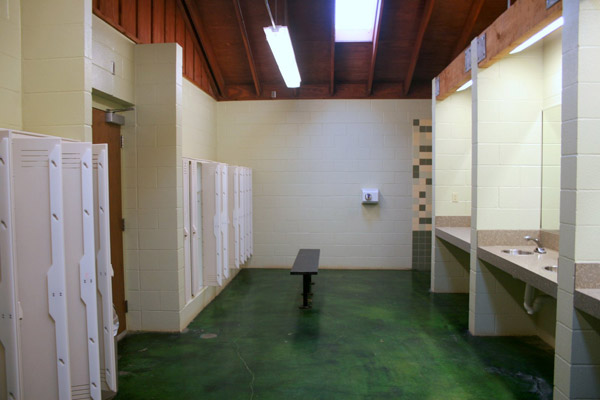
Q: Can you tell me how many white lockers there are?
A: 13